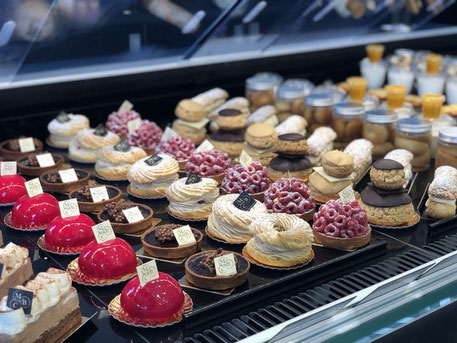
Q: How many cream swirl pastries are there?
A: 7